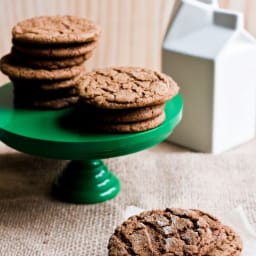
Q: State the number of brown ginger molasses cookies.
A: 11